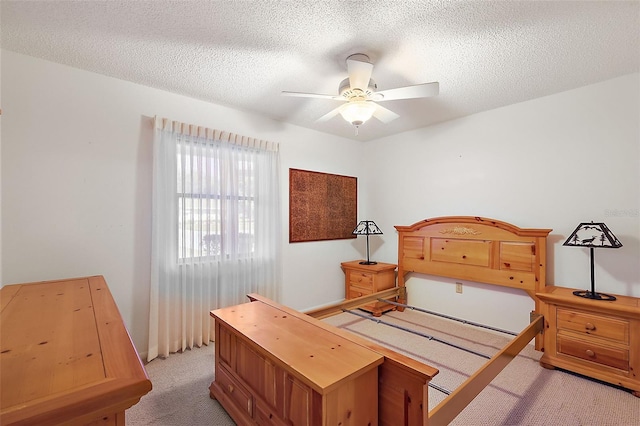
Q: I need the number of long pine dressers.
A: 1